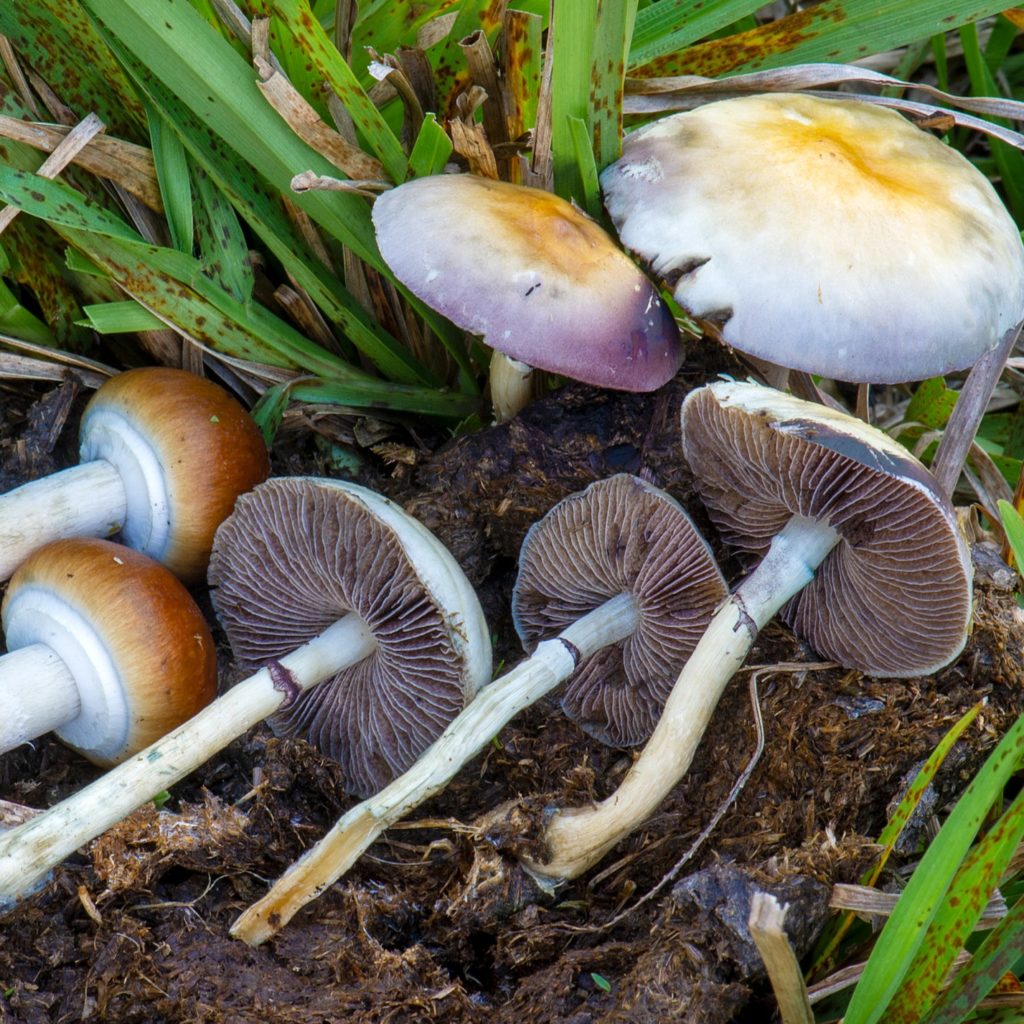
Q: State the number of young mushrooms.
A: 2